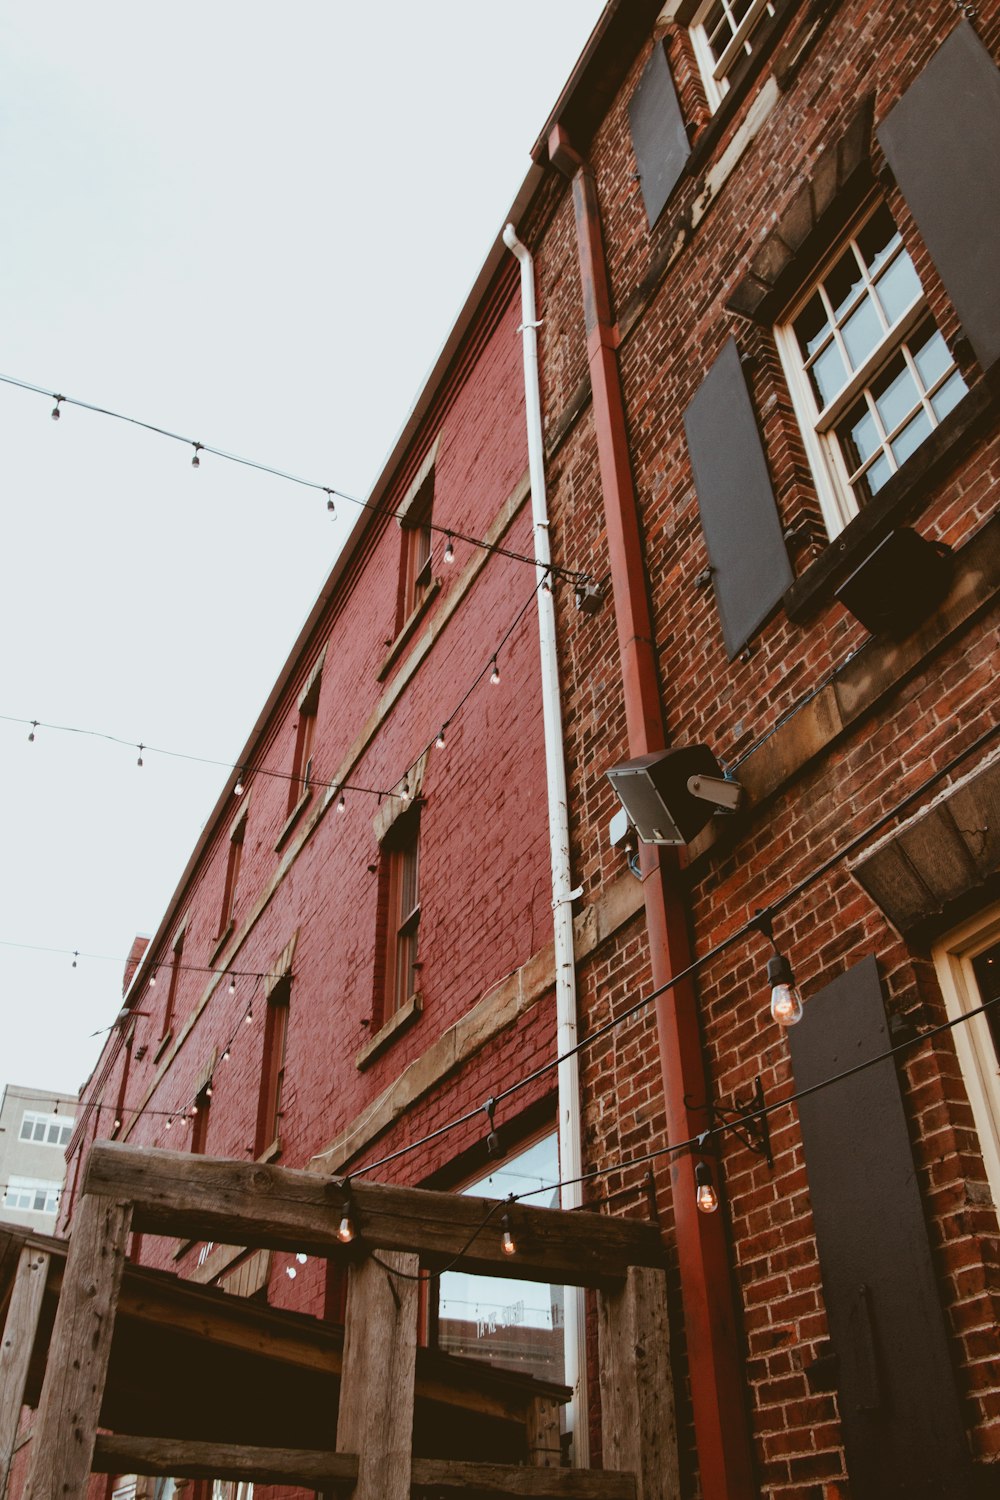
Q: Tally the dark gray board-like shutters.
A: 4